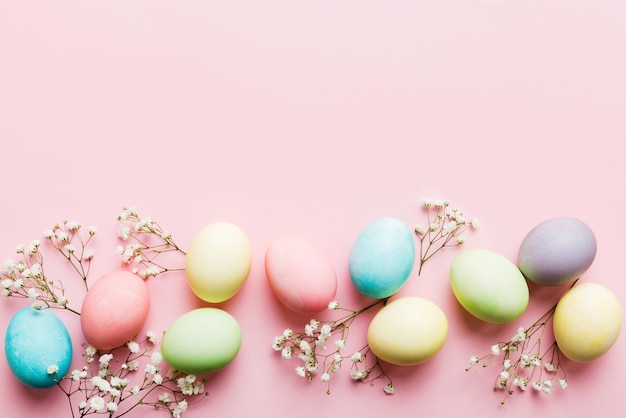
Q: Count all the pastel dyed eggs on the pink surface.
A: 10